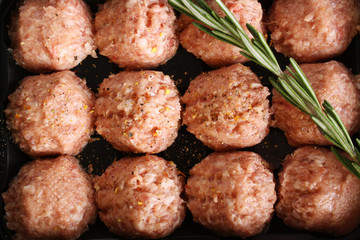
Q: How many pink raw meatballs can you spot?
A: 12